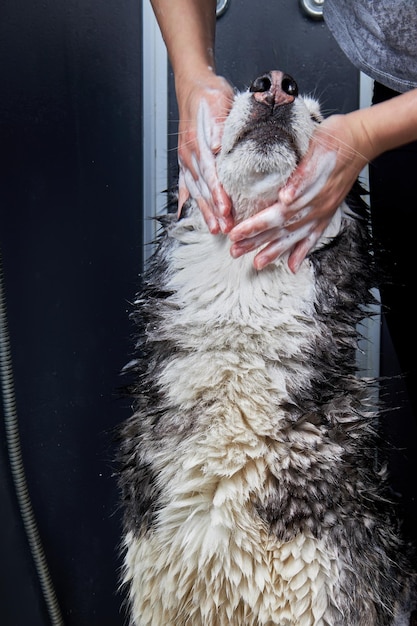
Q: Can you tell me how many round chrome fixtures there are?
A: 2